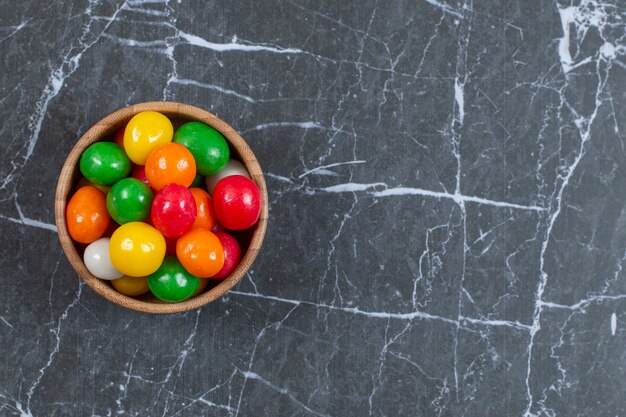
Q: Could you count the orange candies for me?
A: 4